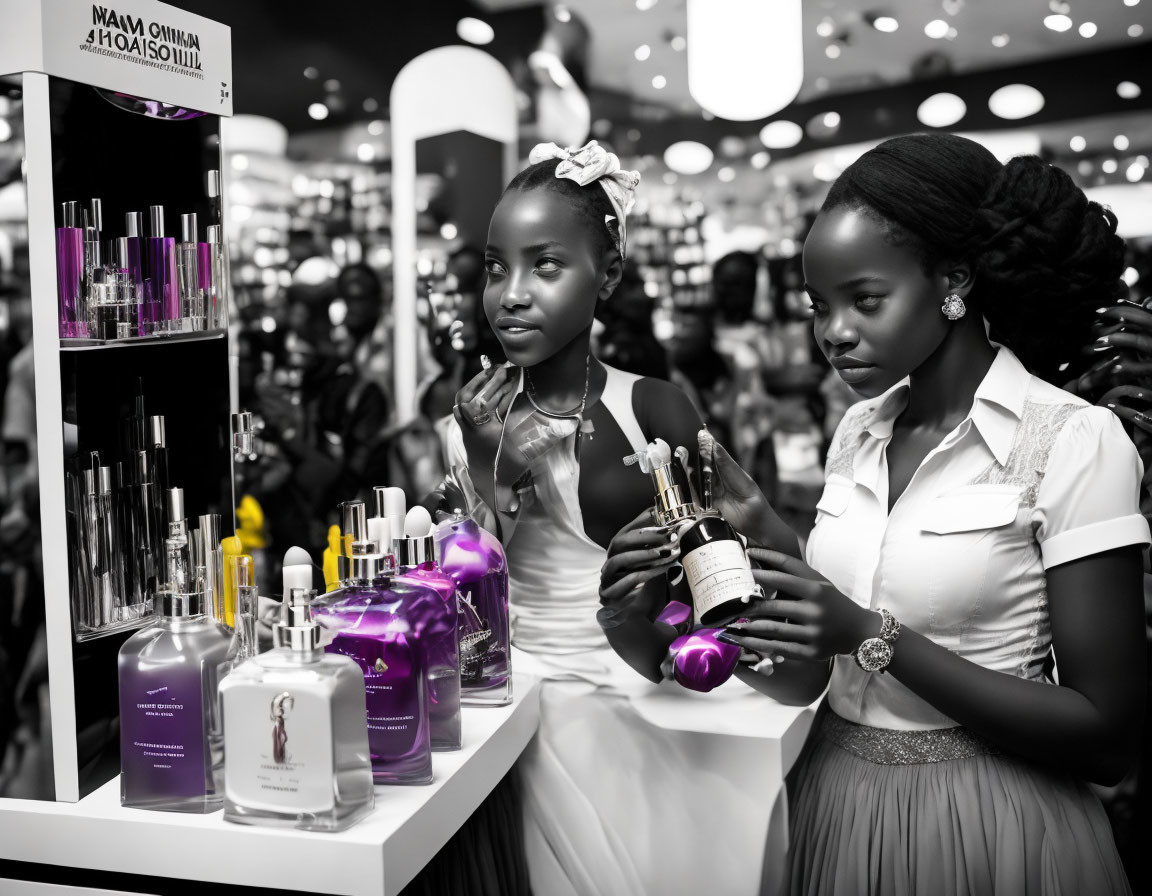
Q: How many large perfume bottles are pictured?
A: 5